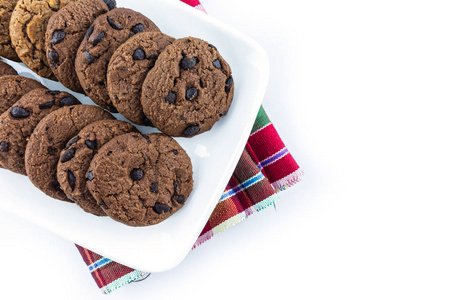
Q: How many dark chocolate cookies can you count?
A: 10